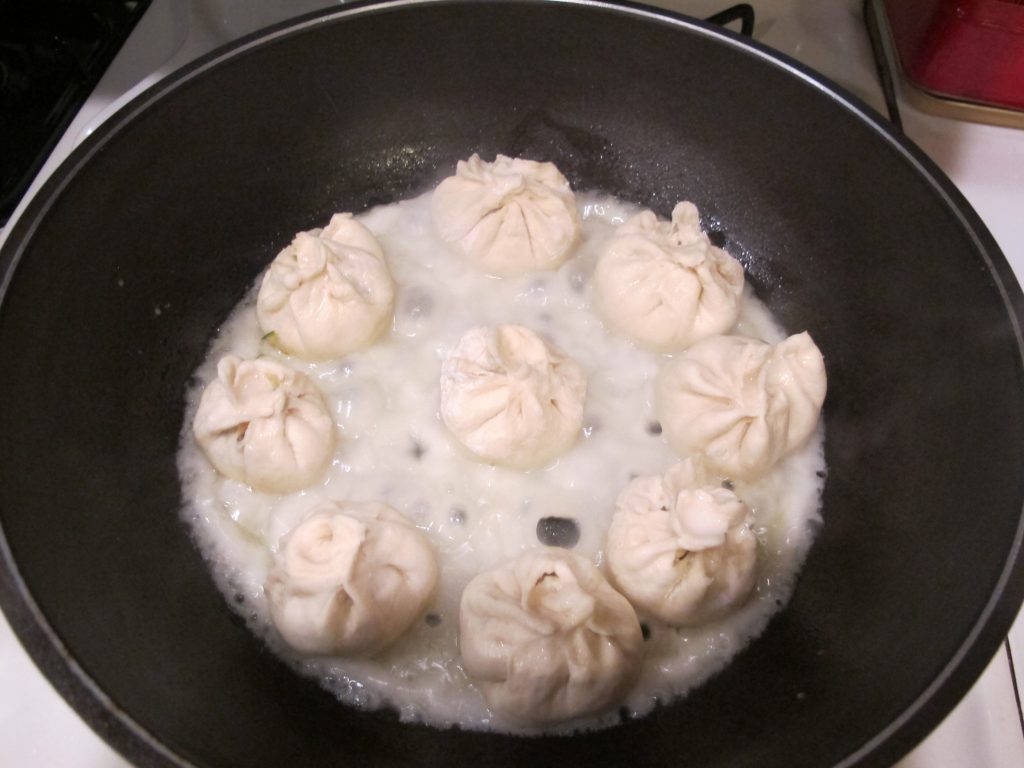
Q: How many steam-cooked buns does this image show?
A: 9